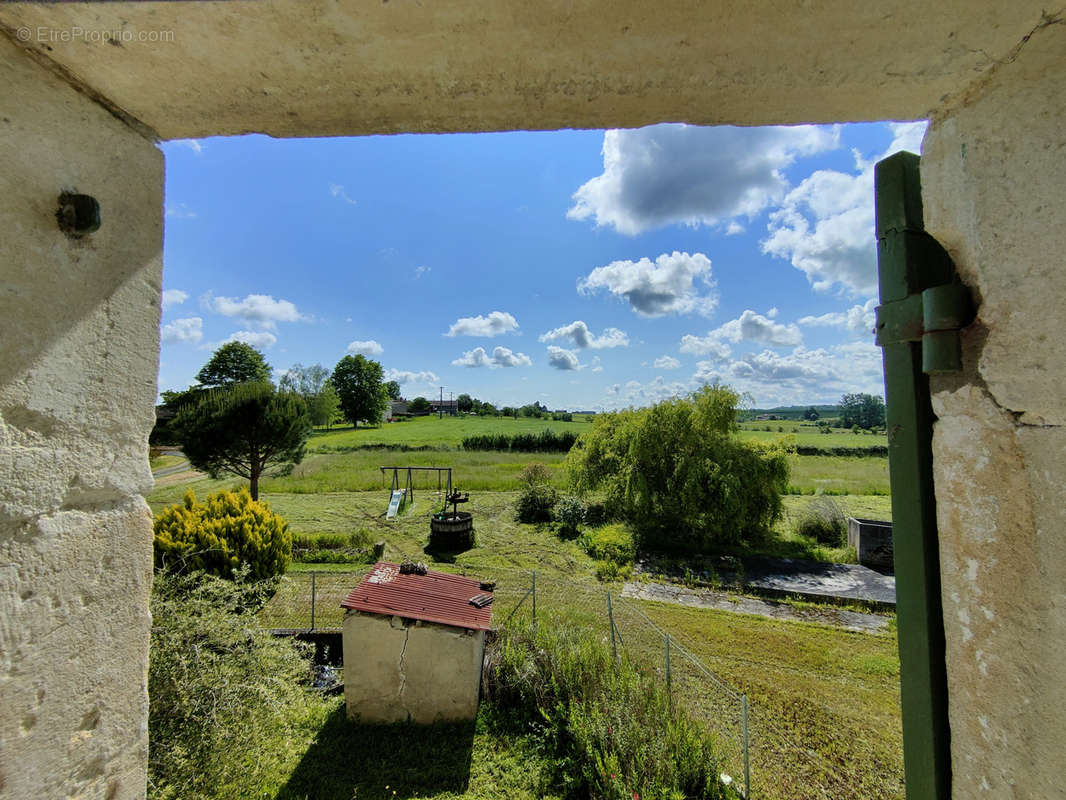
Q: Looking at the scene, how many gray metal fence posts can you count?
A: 5